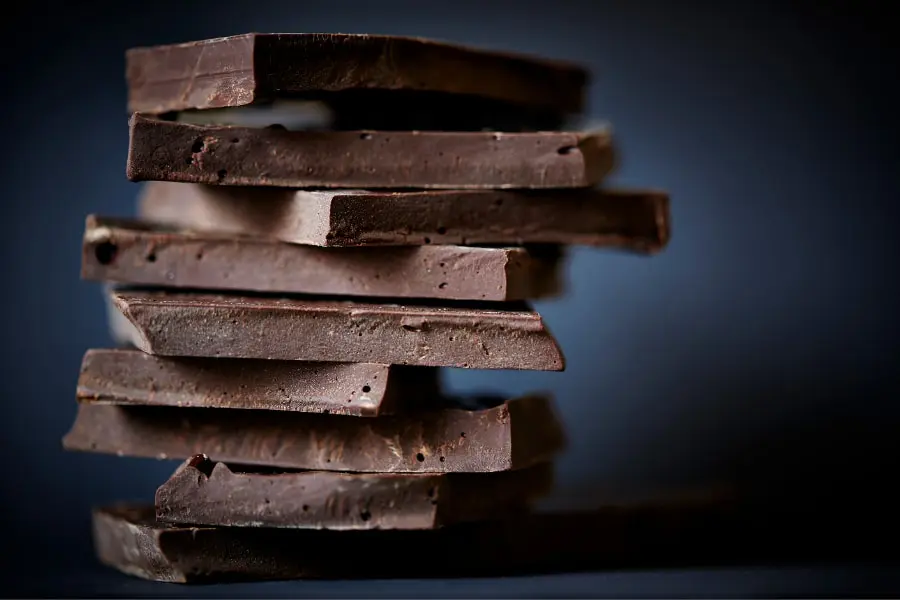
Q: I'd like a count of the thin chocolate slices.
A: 9